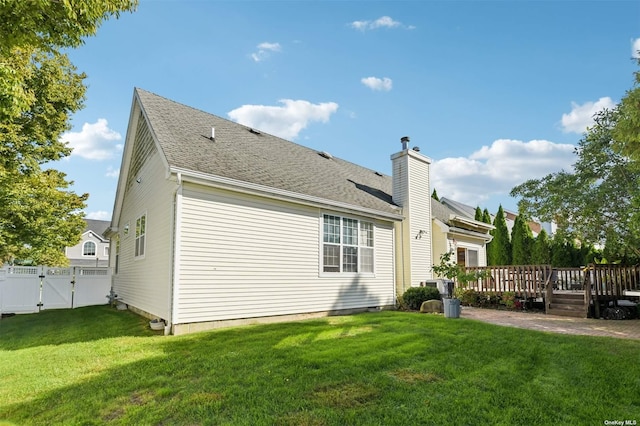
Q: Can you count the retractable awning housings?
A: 1